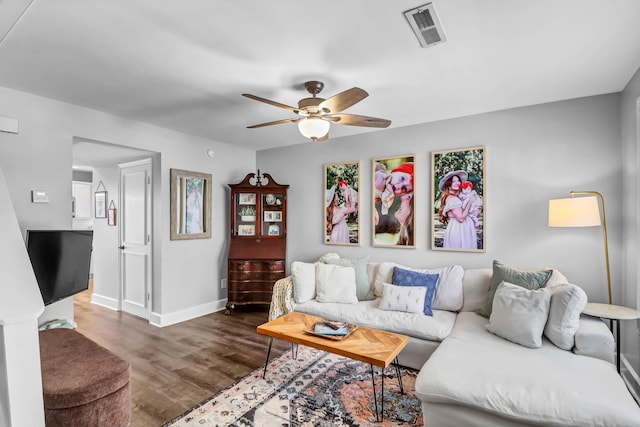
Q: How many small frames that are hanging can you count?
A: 2